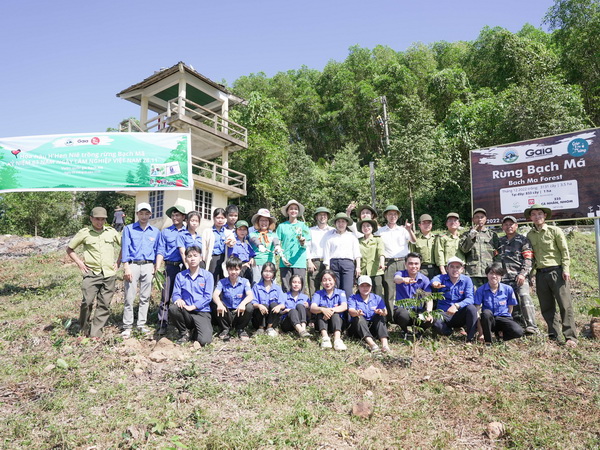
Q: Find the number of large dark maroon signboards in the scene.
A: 1